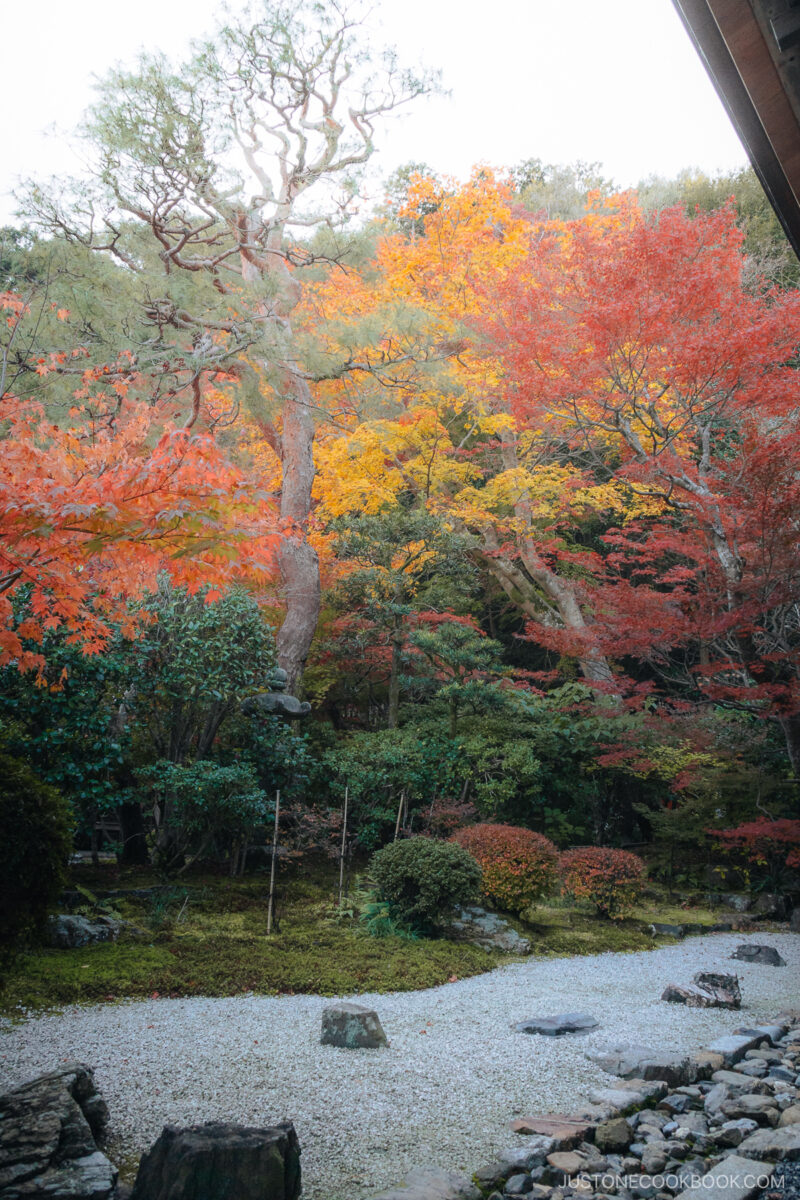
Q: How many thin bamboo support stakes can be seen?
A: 3